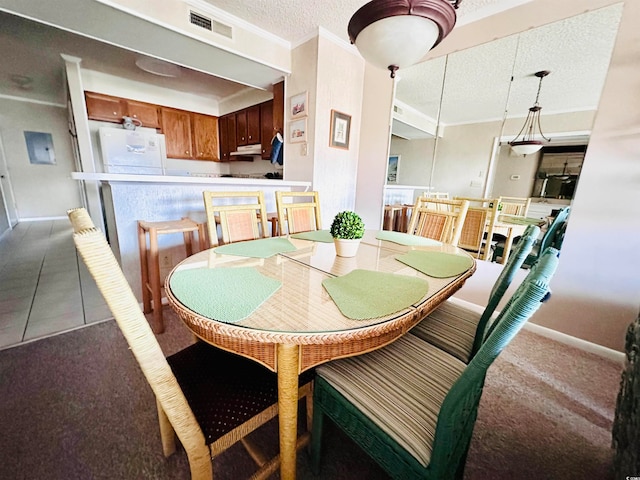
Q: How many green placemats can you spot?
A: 6